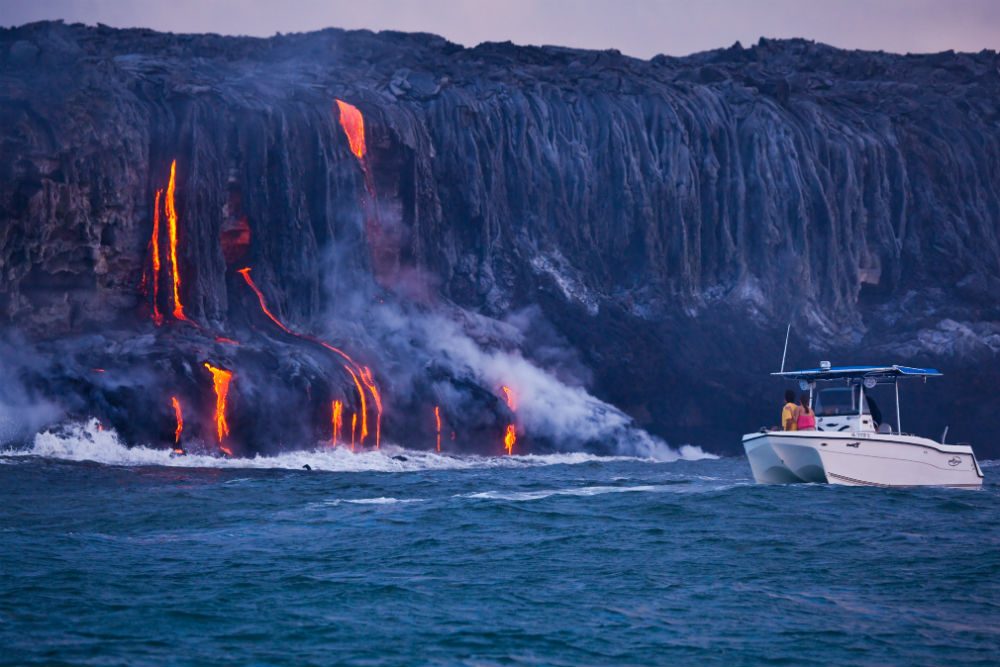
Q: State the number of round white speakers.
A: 2